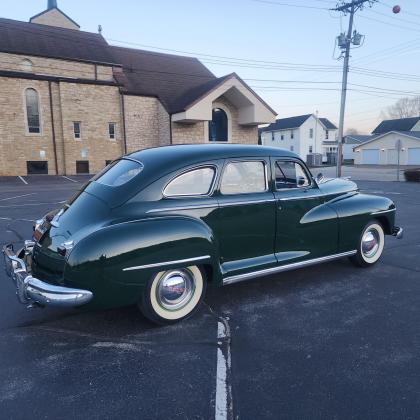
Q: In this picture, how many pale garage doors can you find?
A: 3